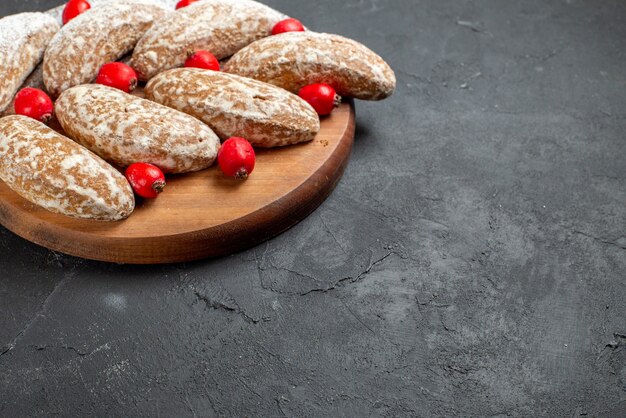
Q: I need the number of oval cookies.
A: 7